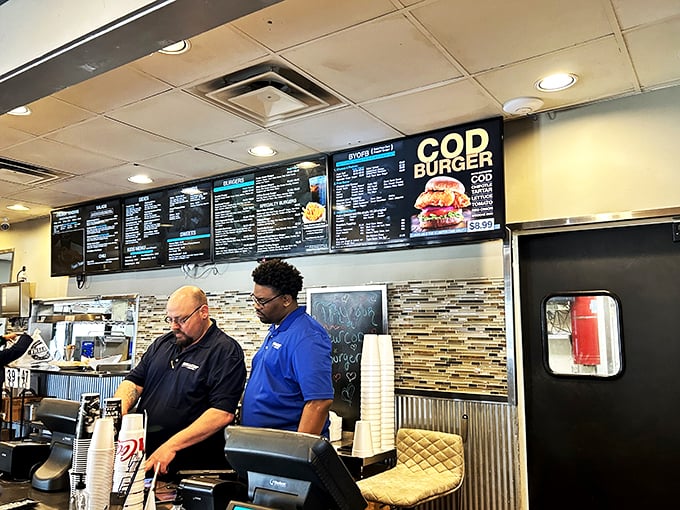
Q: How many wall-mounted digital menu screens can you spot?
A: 4